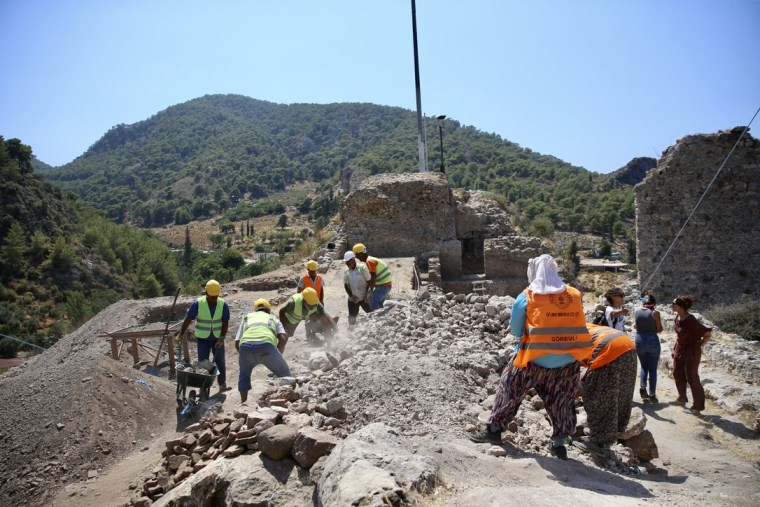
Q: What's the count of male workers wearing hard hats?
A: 6